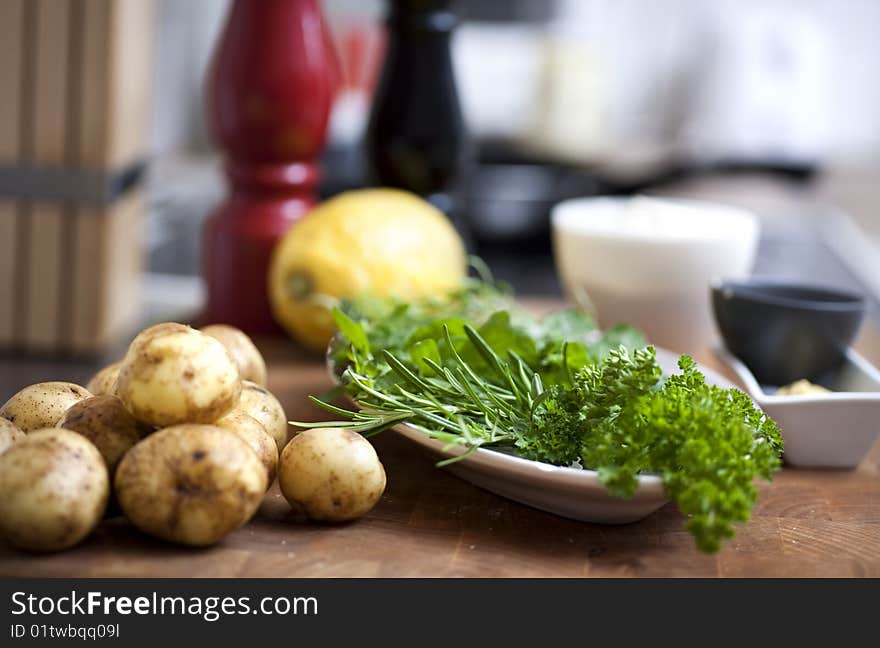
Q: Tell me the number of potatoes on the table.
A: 11